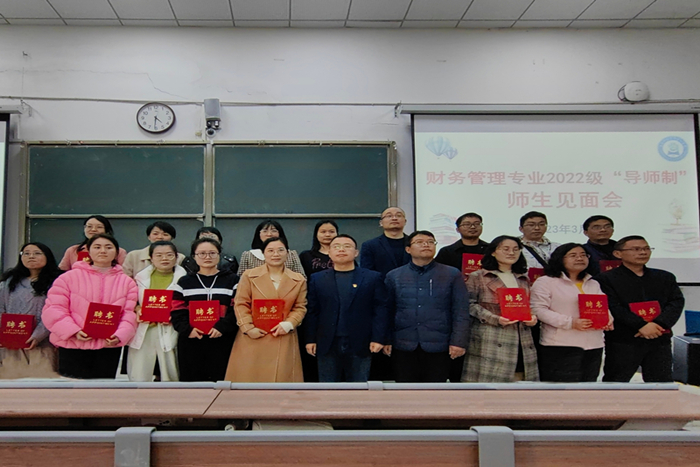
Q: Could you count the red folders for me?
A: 12